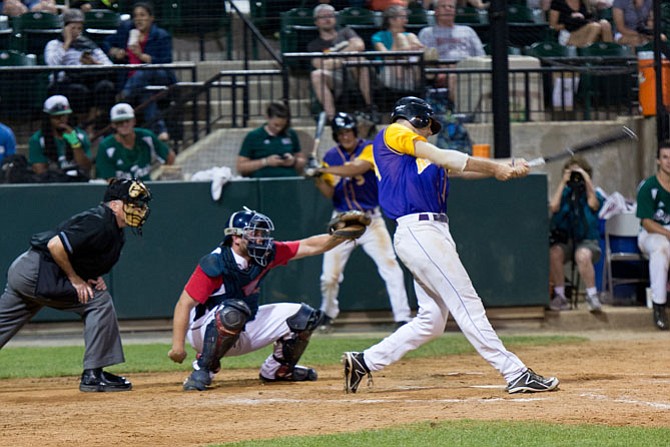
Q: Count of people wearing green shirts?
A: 4